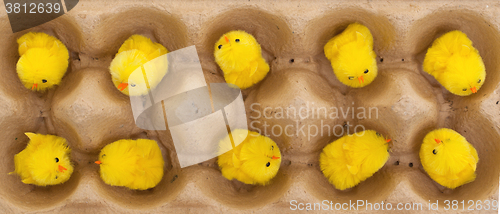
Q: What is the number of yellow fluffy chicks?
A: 10